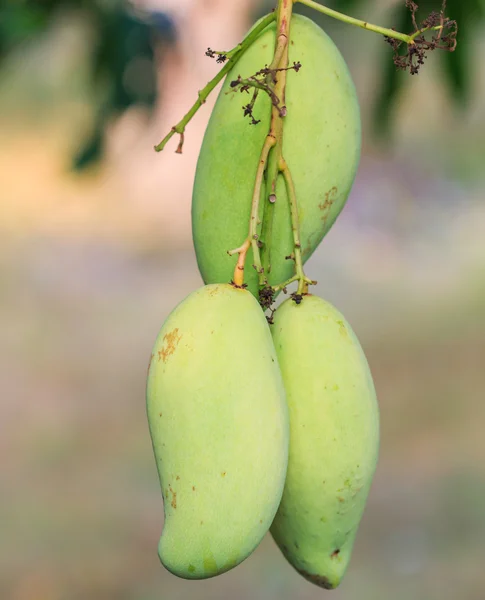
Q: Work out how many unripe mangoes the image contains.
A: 3